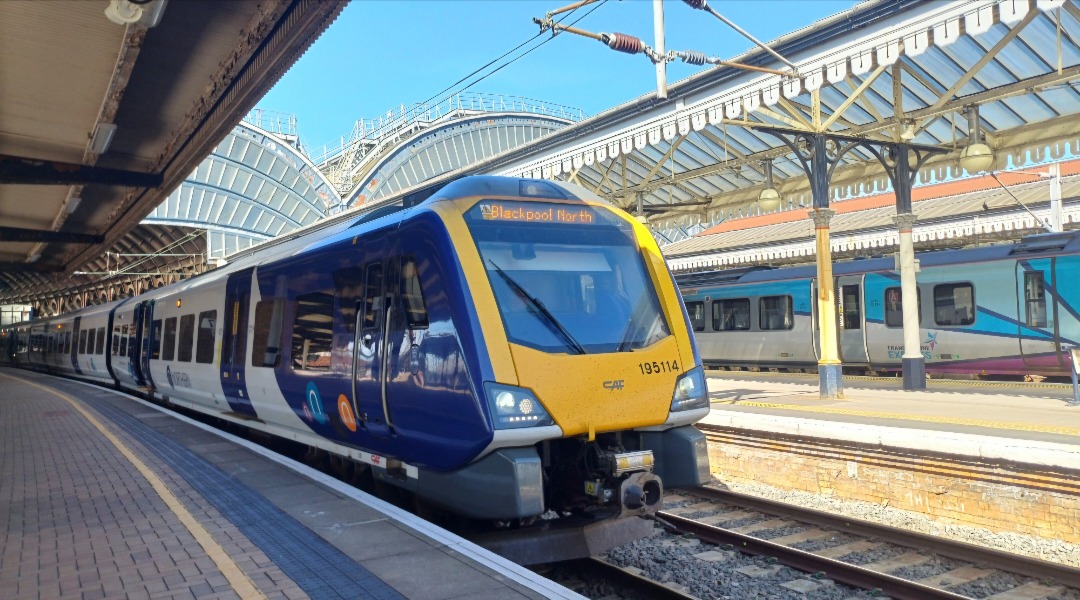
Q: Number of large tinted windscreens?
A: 1